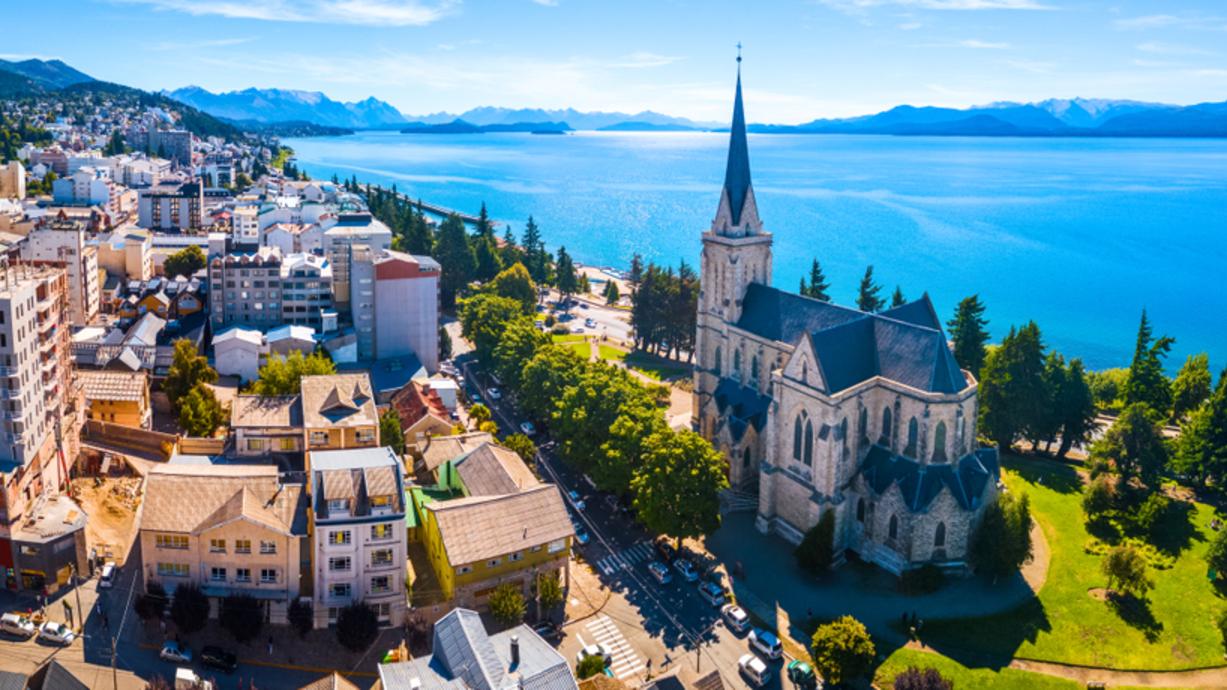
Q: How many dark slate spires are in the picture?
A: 1